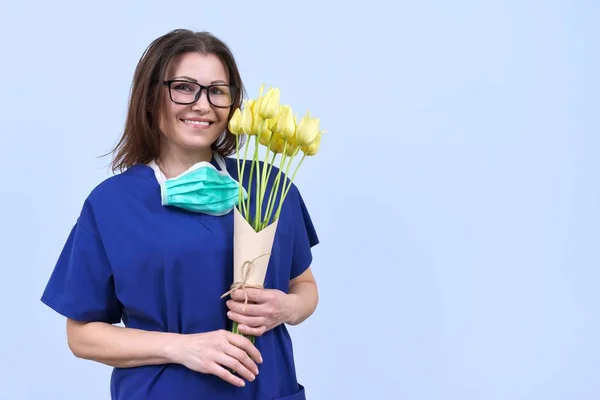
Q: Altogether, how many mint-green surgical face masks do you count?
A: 1